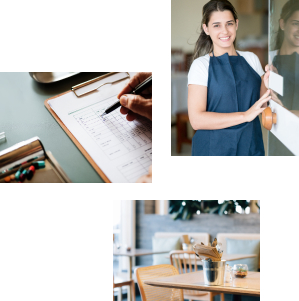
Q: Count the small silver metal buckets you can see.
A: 1